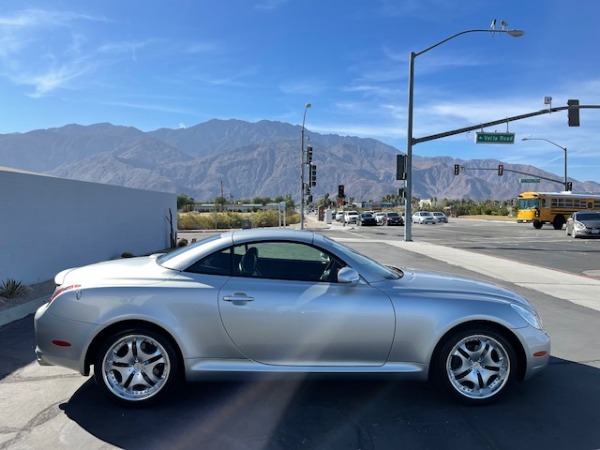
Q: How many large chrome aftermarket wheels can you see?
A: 2